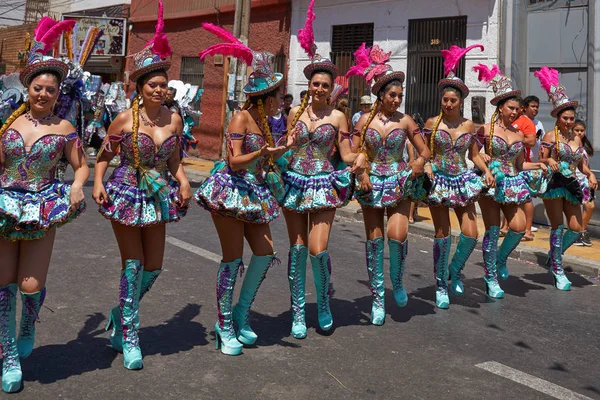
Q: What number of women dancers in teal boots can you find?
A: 8